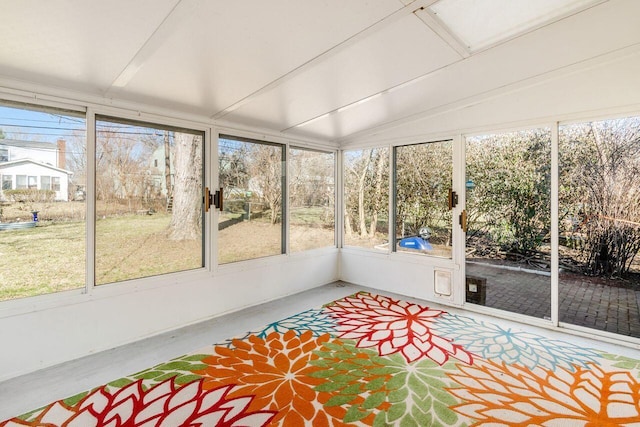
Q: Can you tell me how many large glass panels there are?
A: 8